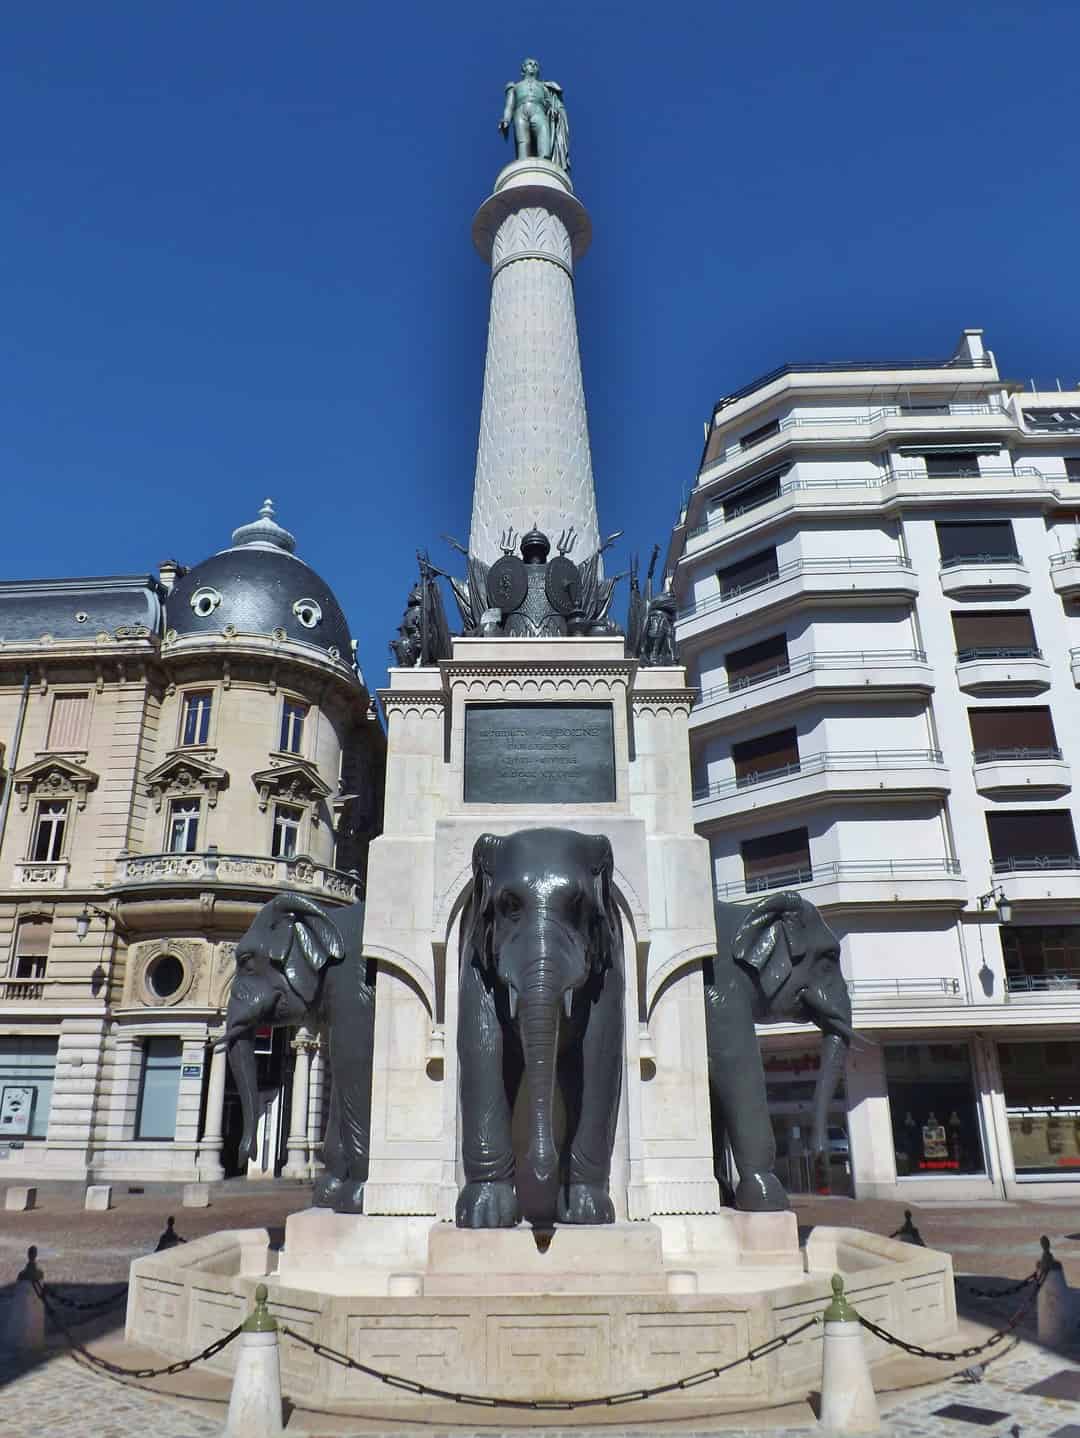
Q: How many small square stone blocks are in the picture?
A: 3